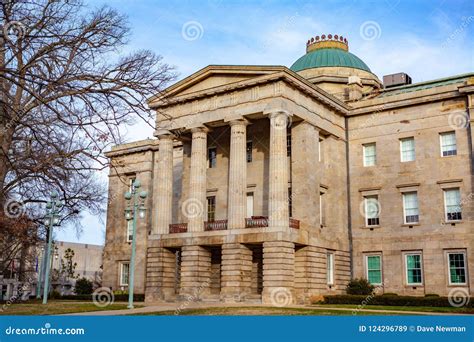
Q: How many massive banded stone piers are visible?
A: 4